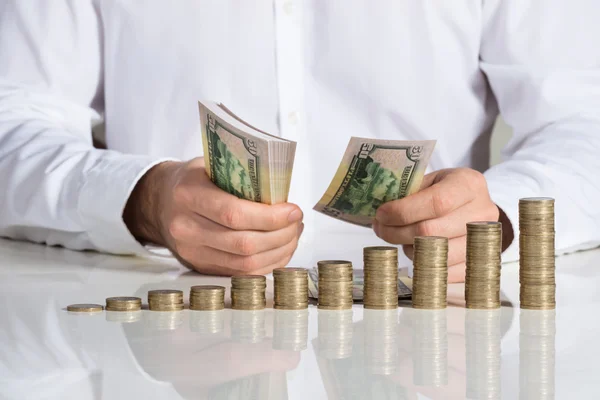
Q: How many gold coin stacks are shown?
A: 11